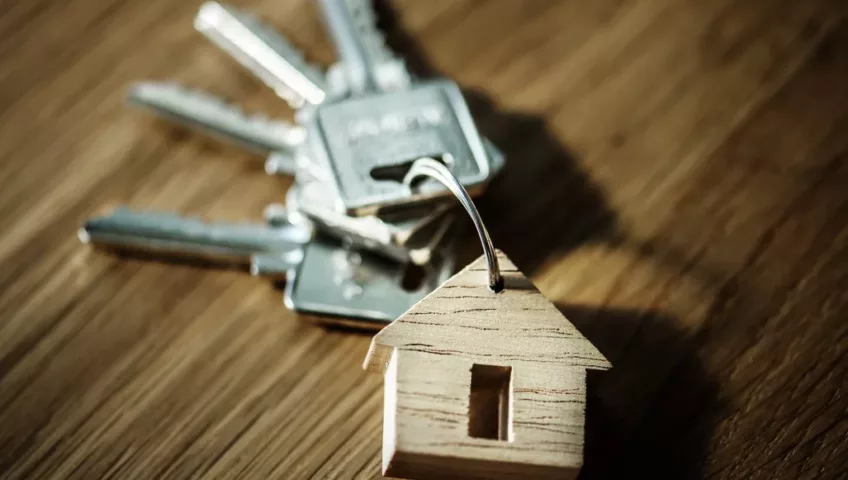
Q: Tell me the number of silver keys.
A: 4